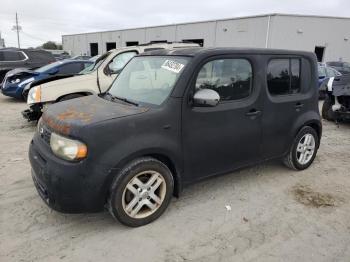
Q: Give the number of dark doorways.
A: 6